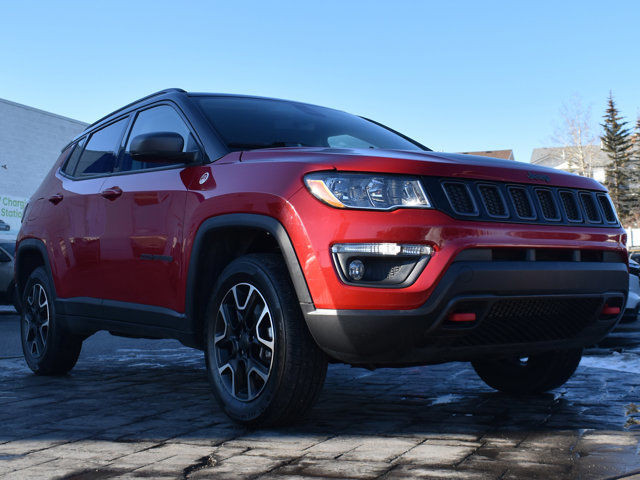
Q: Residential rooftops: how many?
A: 2